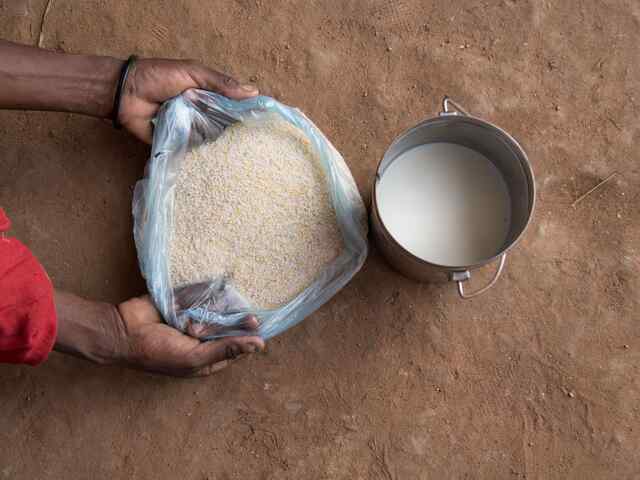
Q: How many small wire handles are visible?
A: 2